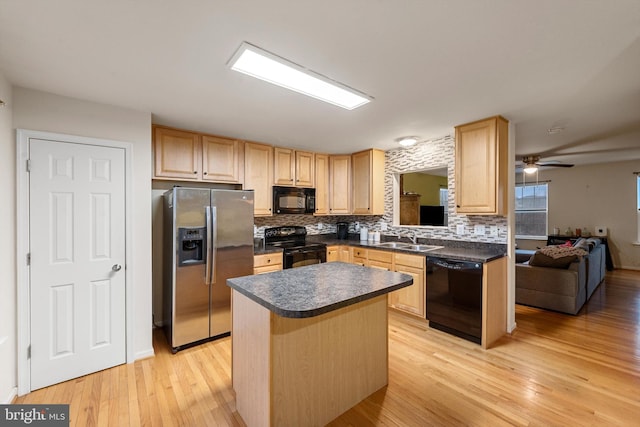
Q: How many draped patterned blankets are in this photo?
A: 1